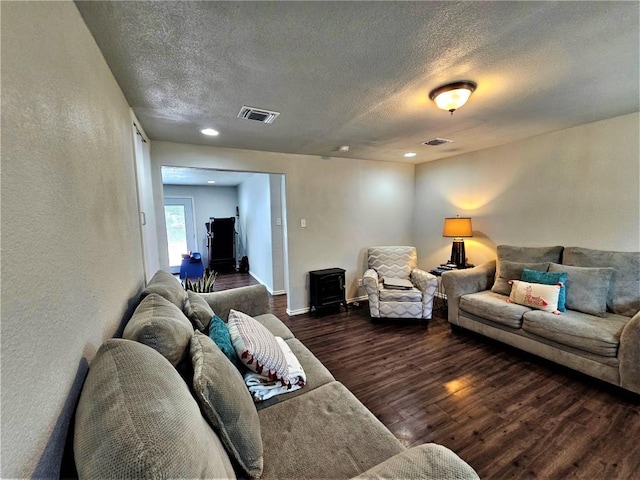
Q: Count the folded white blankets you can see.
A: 1